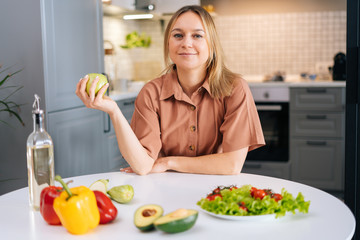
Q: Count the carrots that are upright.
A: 0